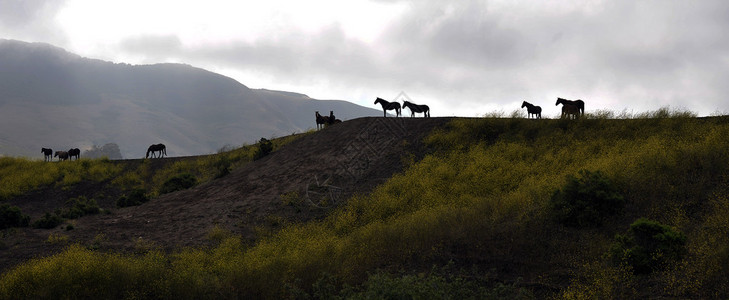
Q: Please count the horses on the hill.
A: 11